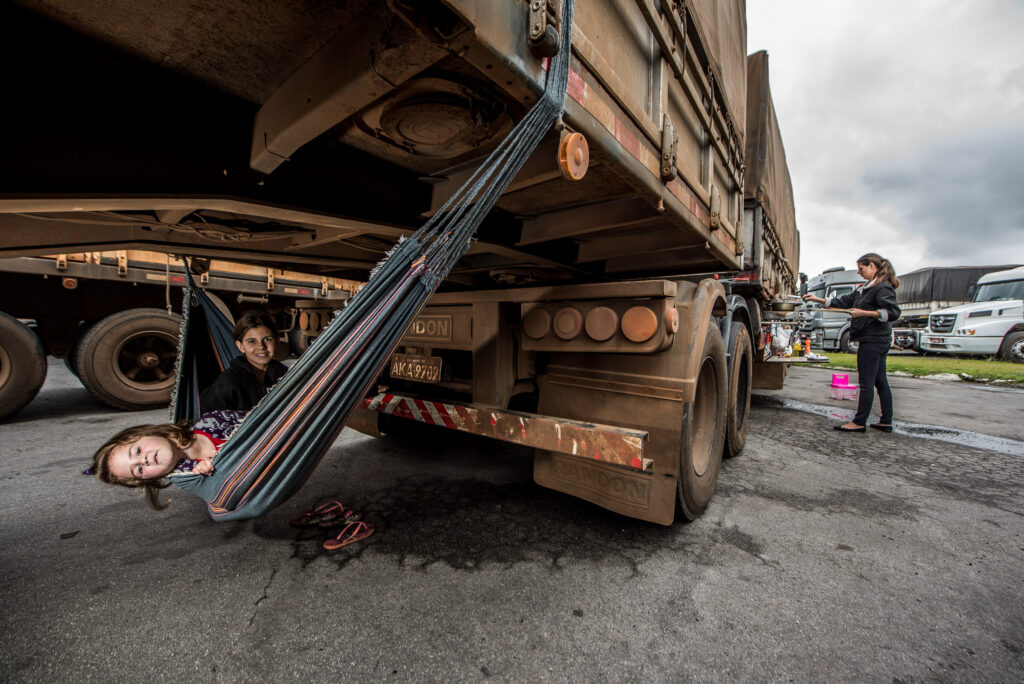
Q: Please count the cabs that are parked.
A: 2